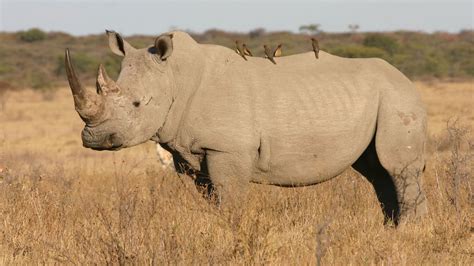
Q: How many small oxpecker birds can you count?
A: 5